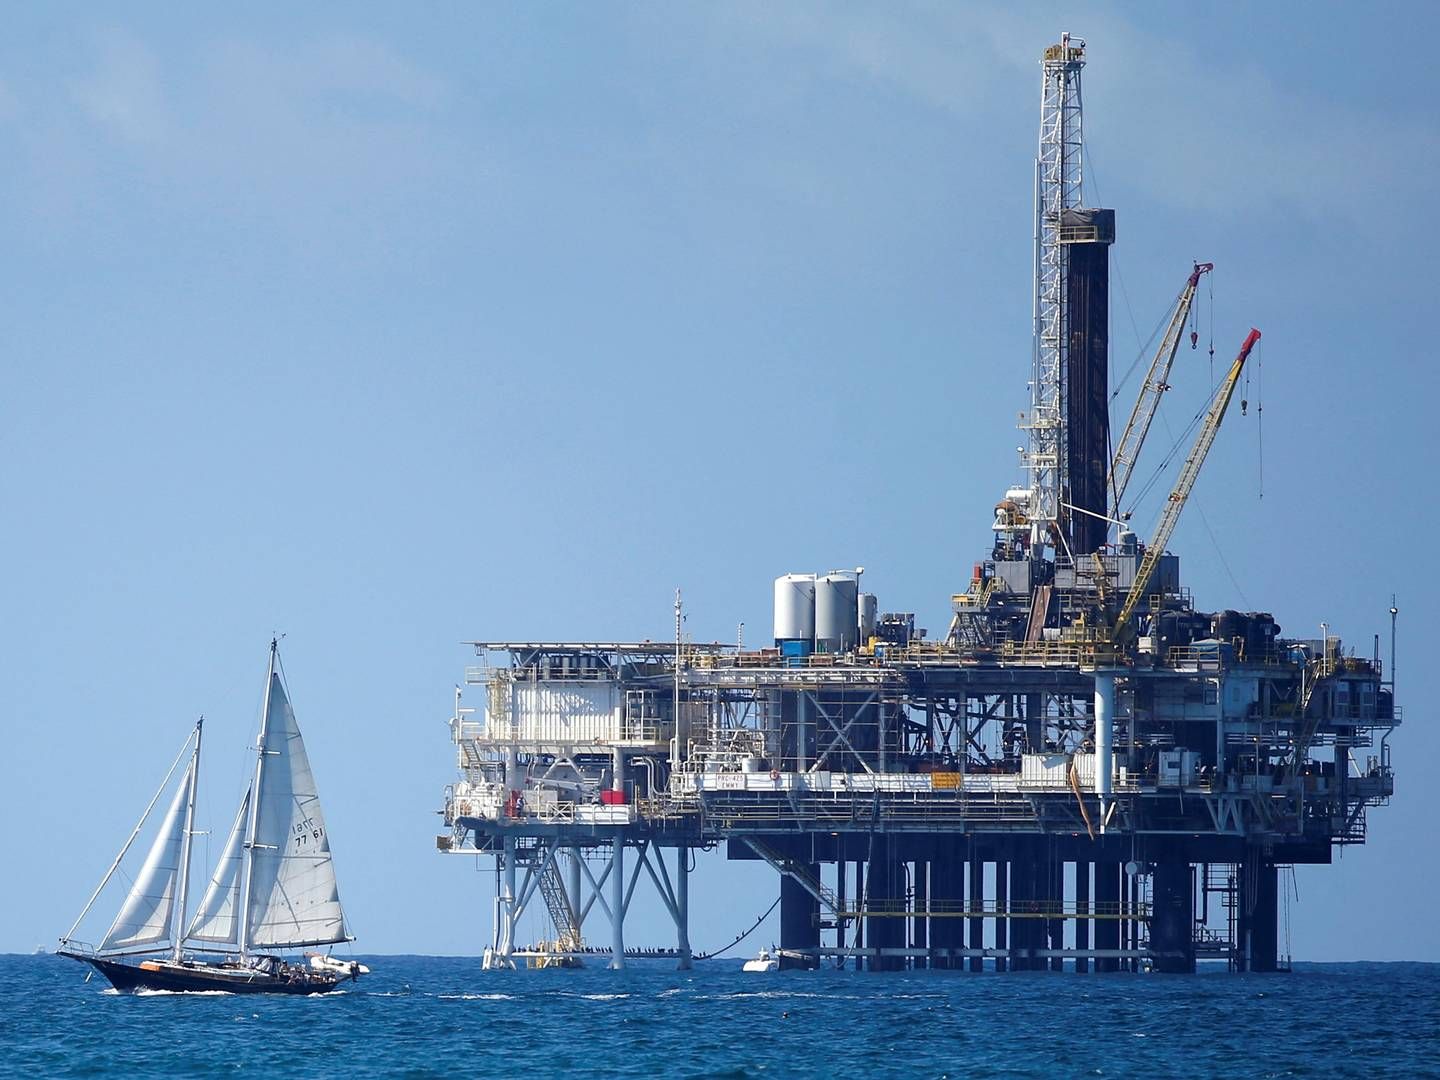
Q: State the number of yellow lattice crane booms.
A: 2